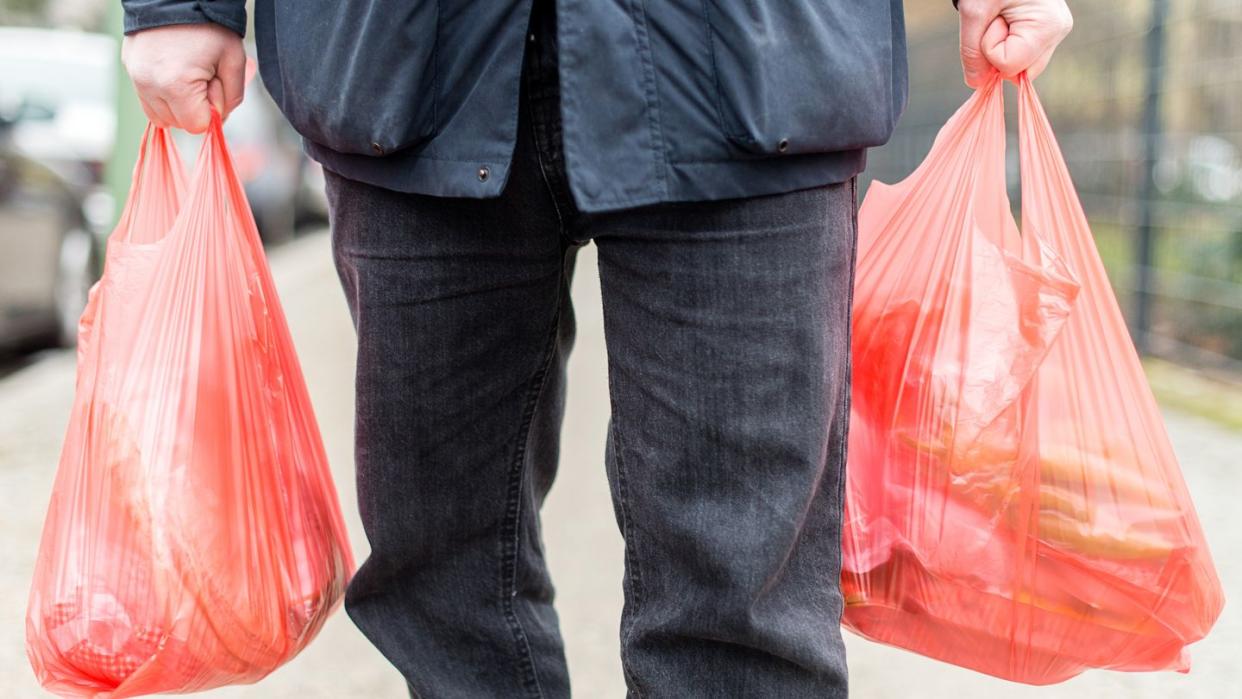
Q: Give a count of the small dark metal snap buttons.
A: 3